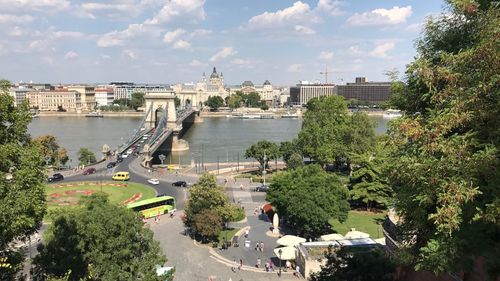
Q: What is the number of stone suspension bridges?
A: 1